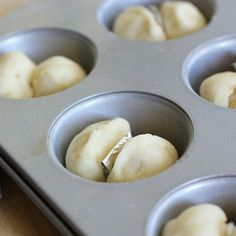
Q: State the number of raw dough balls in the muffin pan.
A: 8